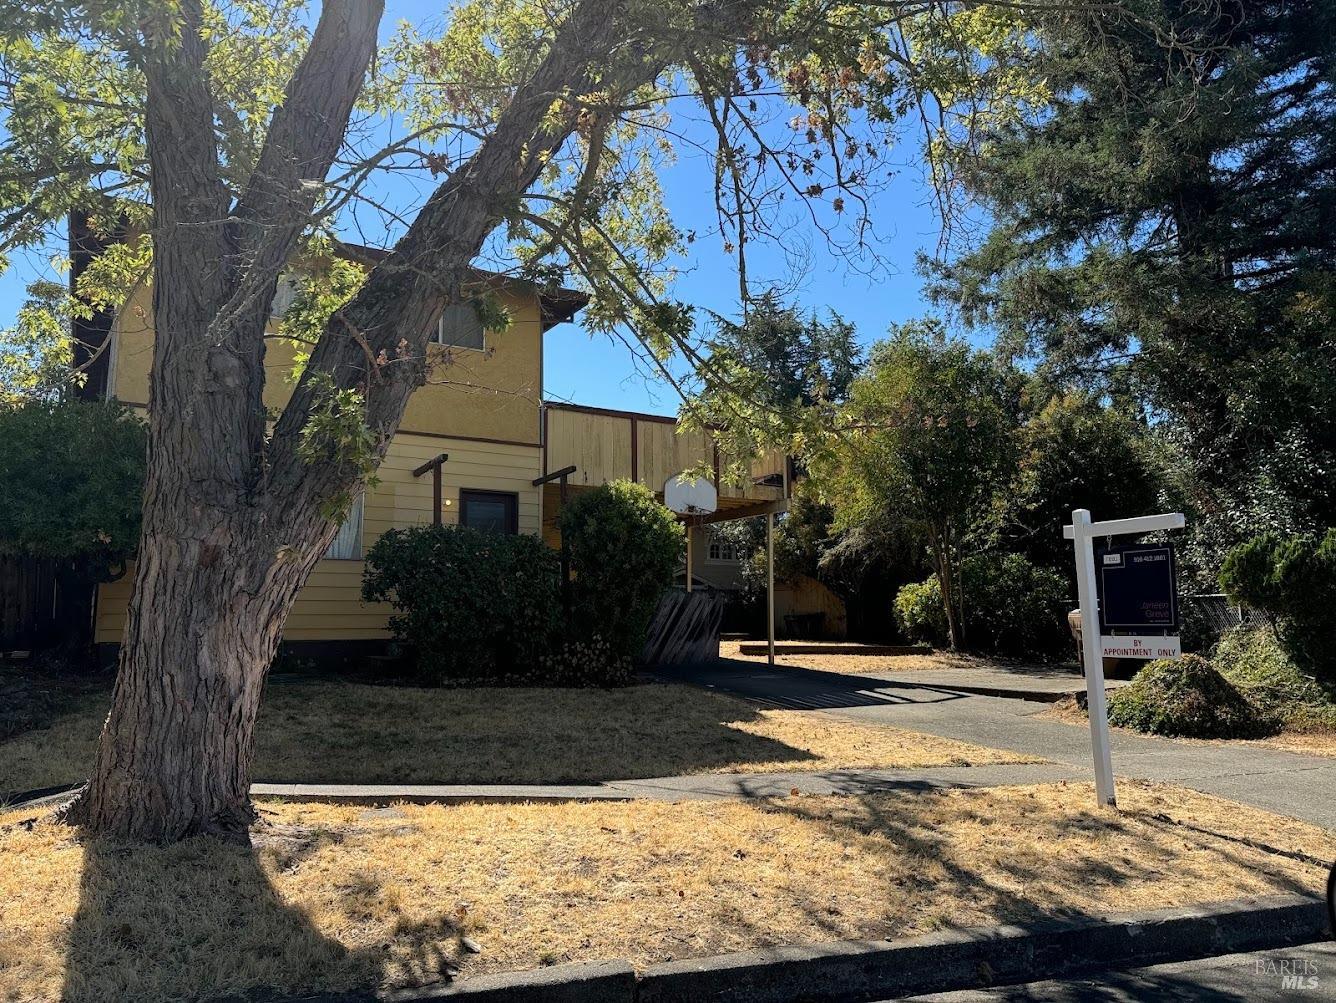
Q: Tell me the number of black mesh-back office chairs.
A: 0